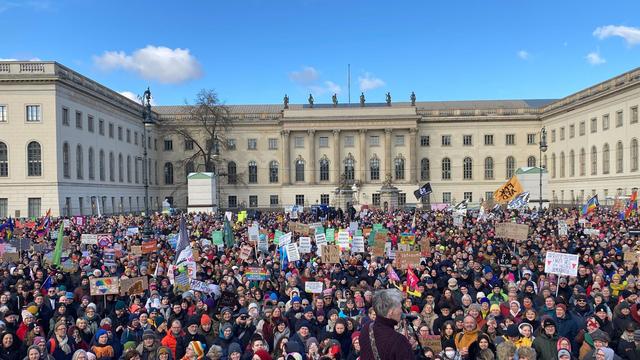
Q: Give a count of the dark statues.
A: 6